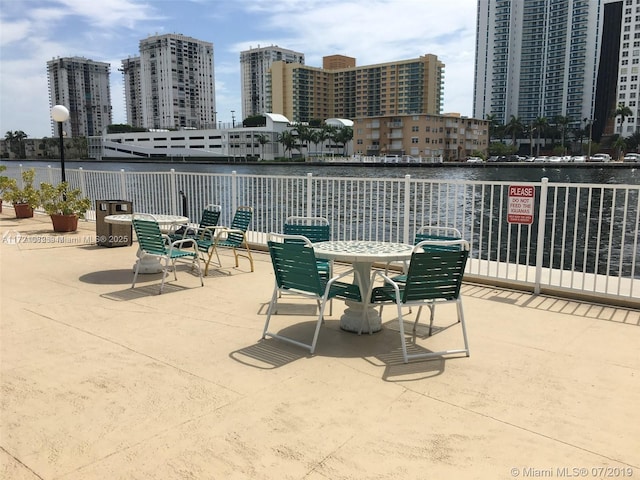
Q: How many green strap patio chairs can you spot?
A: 7